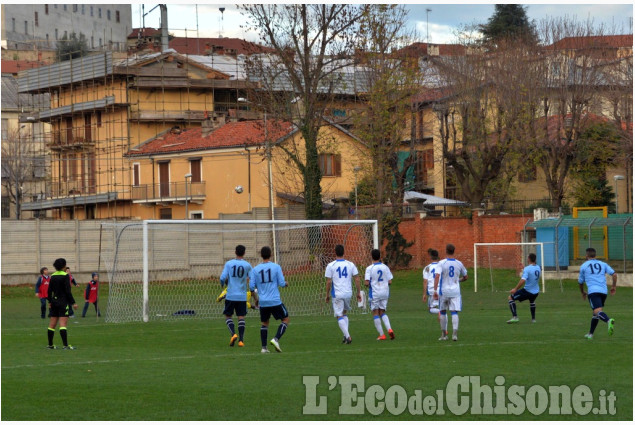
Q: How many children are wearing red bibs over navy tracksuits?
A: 3